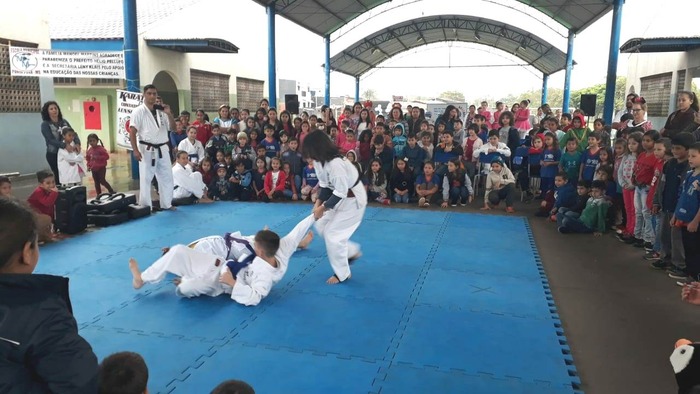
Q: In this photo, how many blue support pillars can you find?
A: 7